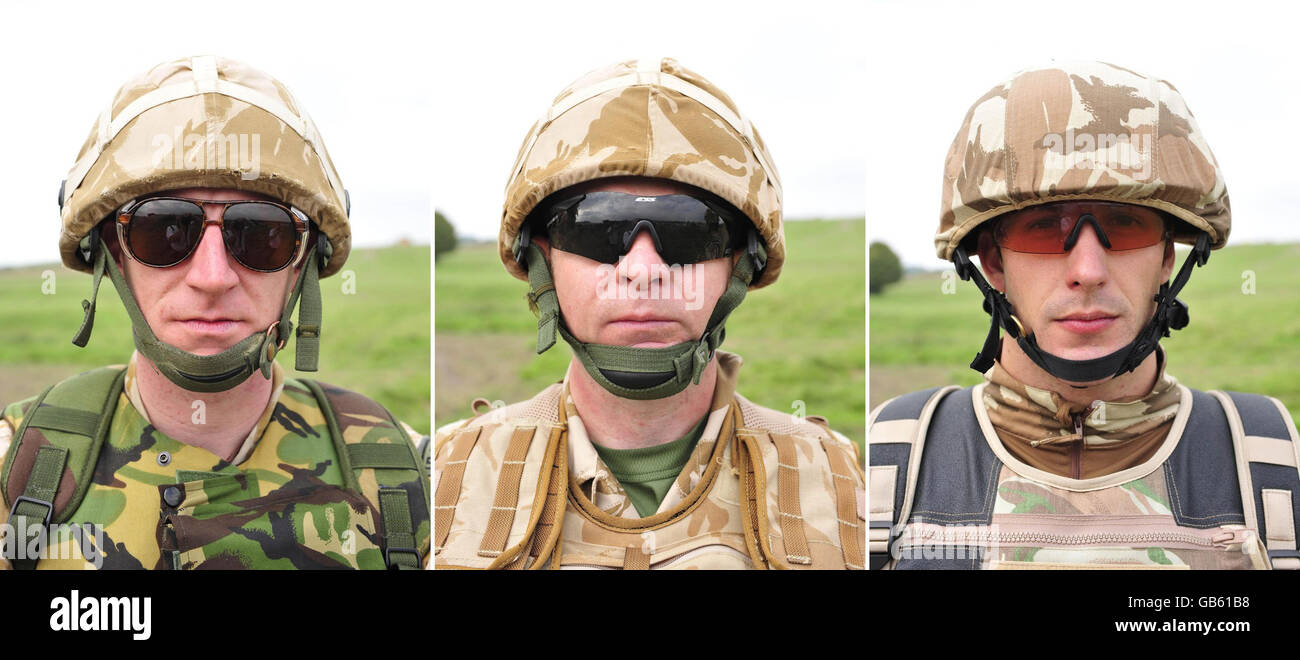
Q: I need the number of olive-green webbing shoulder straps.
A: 2